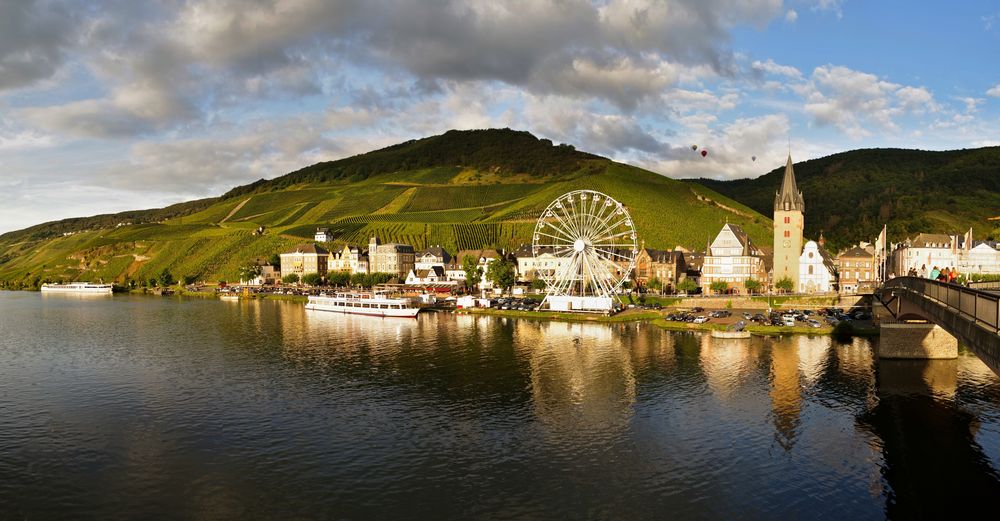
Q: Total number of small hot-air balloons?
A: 3